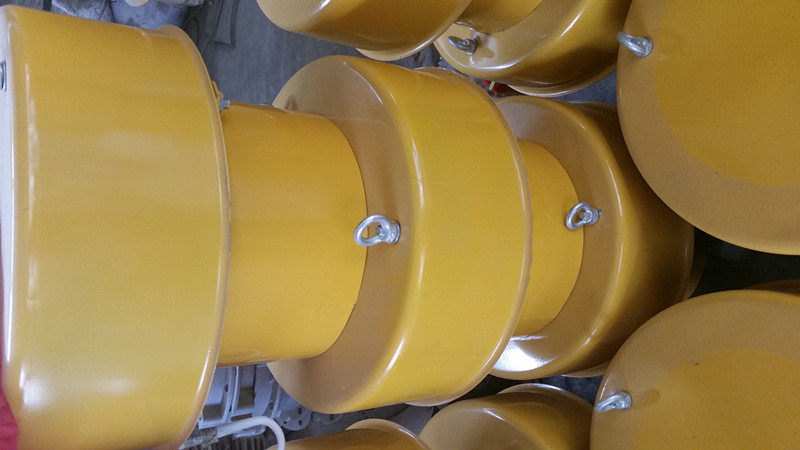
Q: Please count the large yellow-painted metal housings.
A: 9